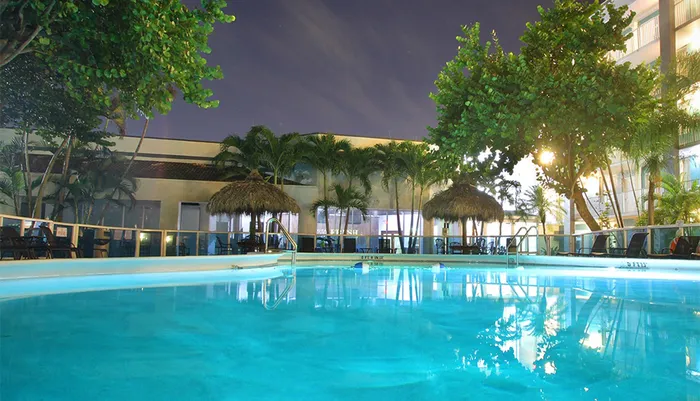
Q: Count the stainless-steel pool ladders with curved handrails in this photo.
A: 2